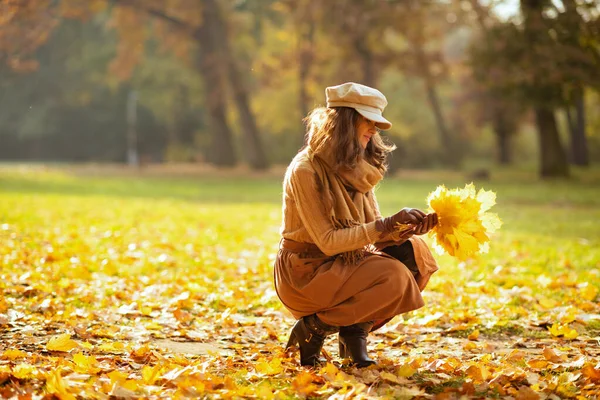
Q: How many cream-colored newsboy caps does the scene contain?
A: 1